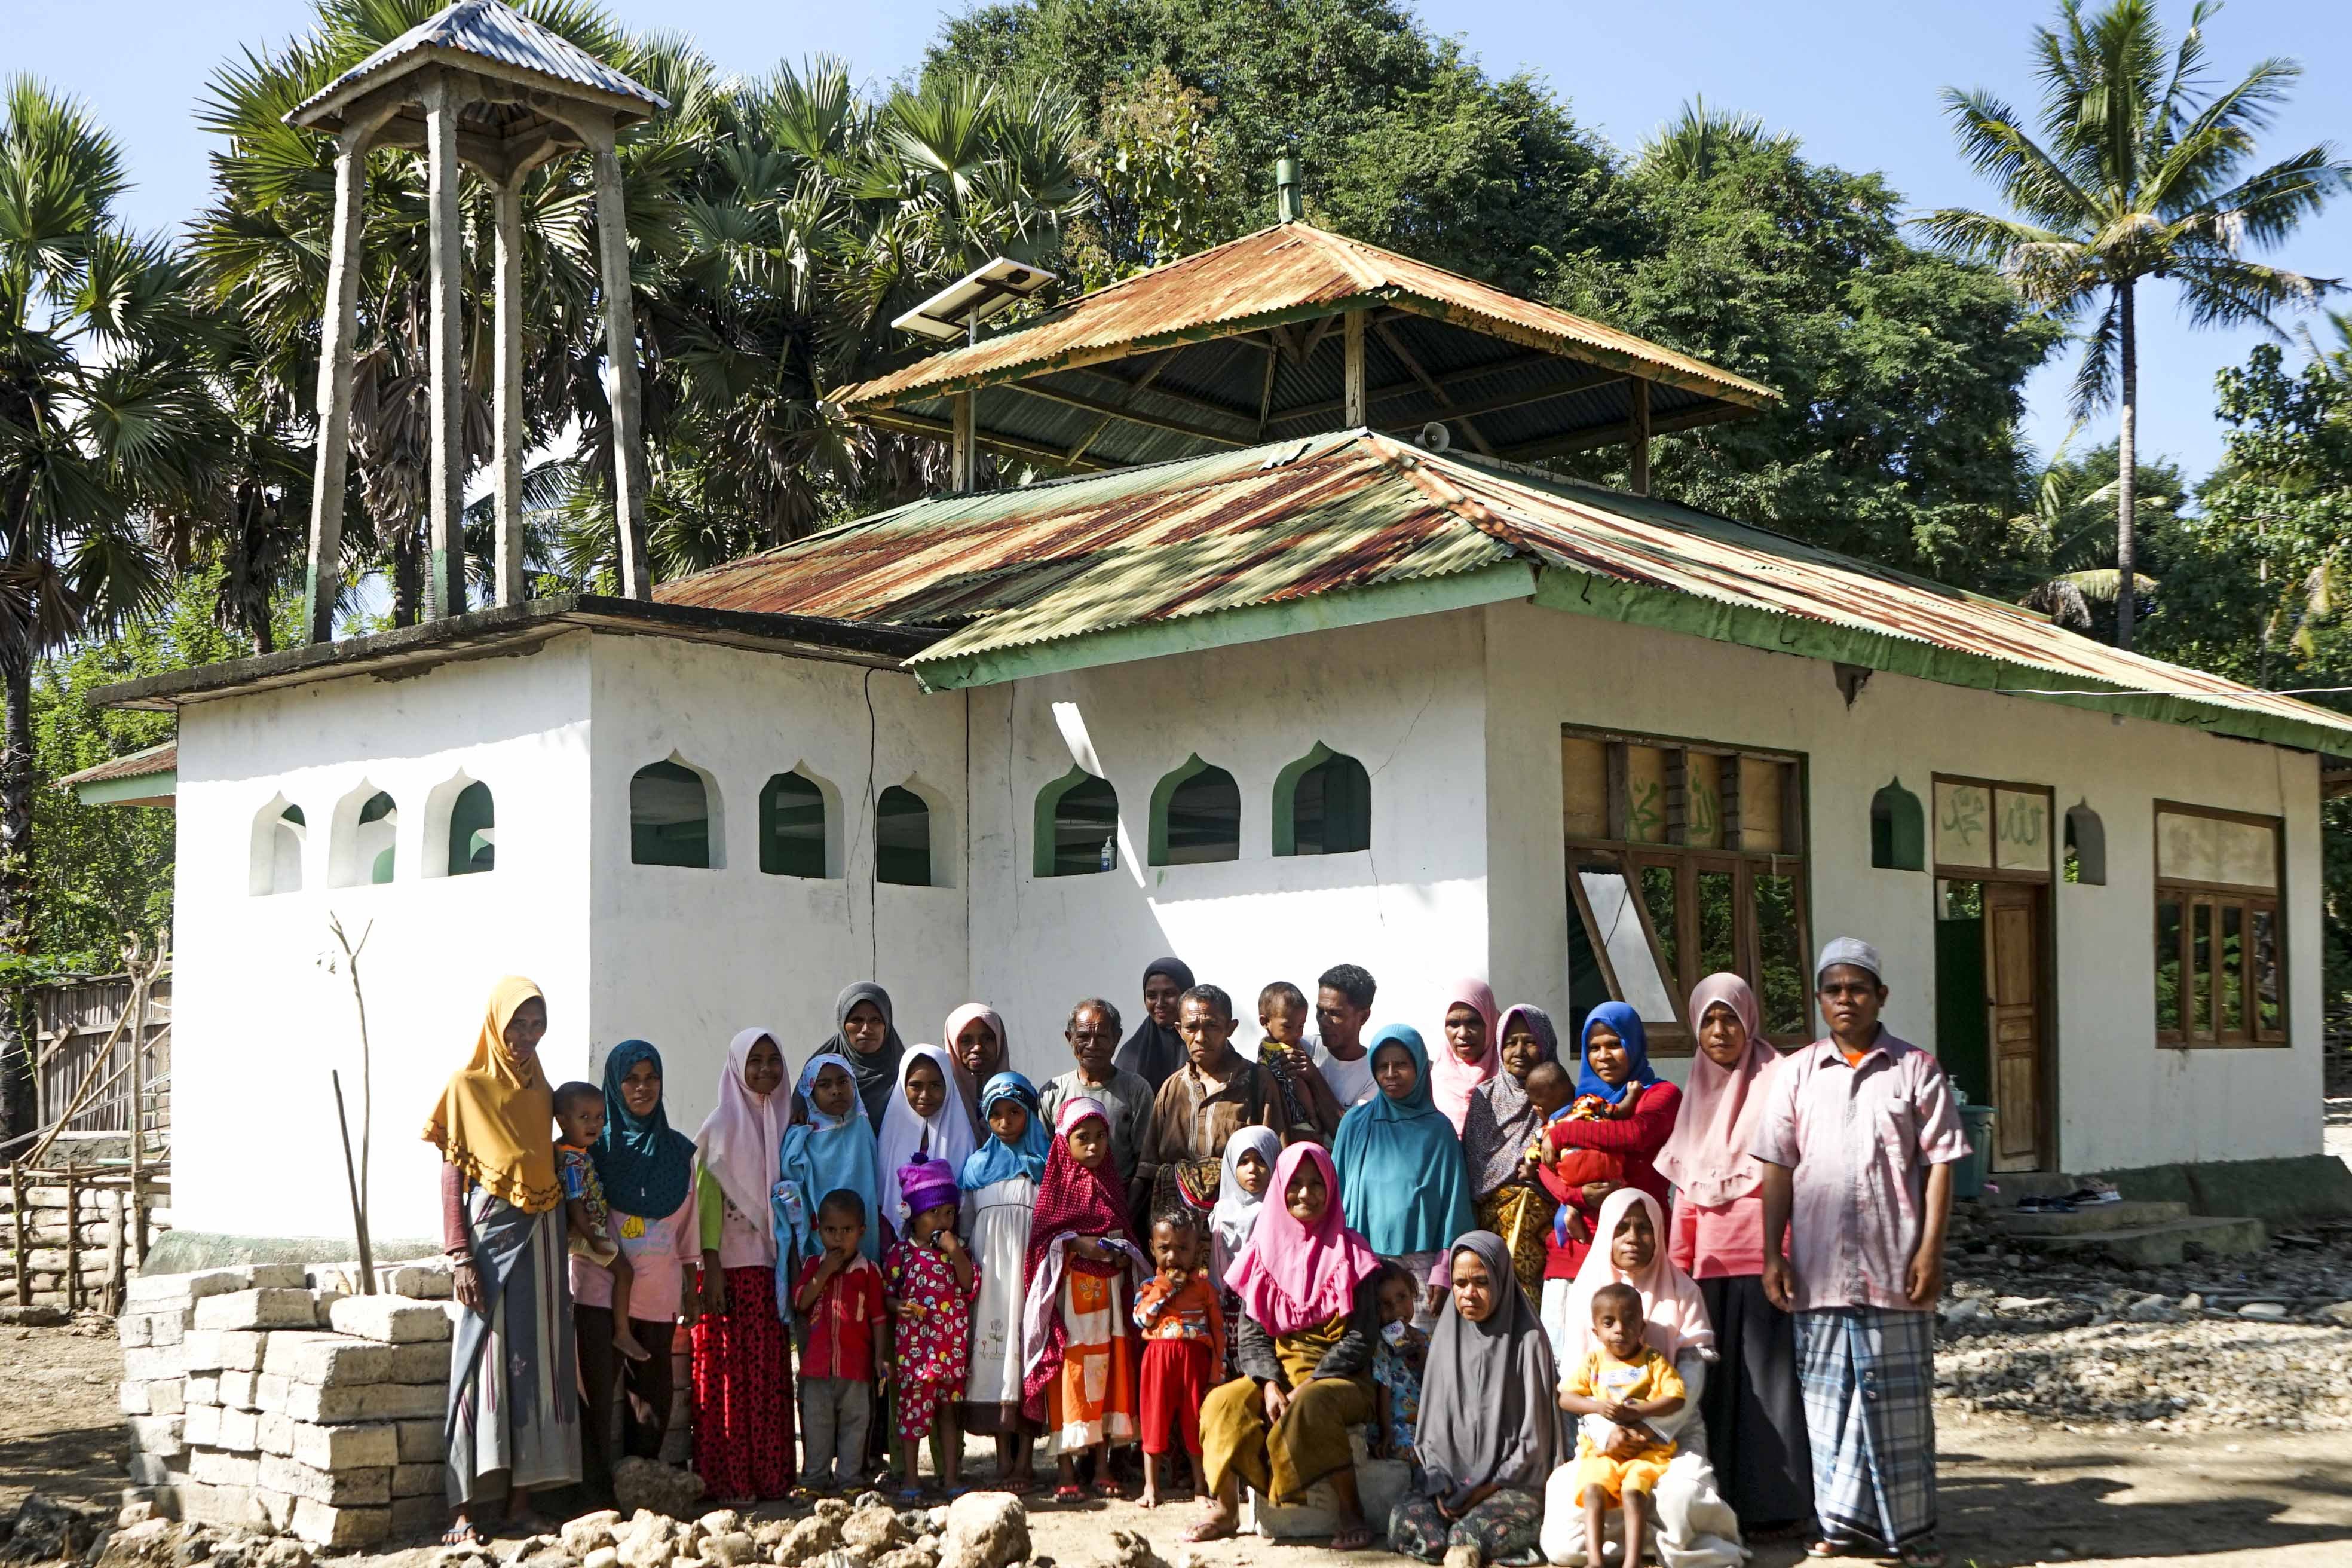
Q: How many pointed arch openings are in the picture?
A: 11